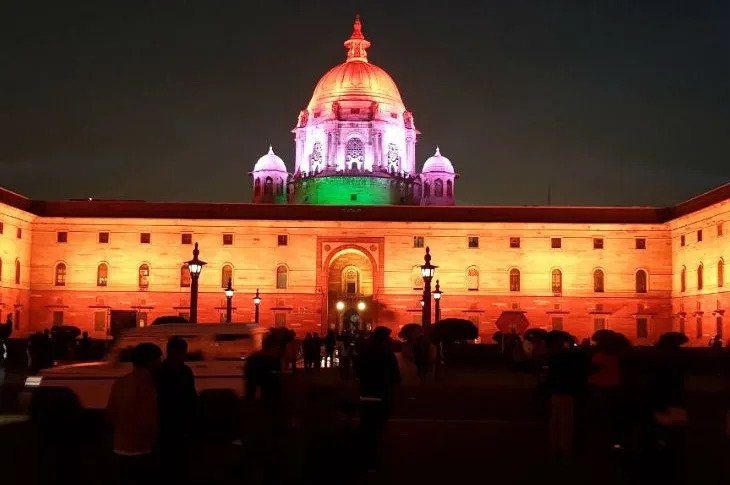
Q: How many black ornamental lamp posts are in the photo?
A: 5